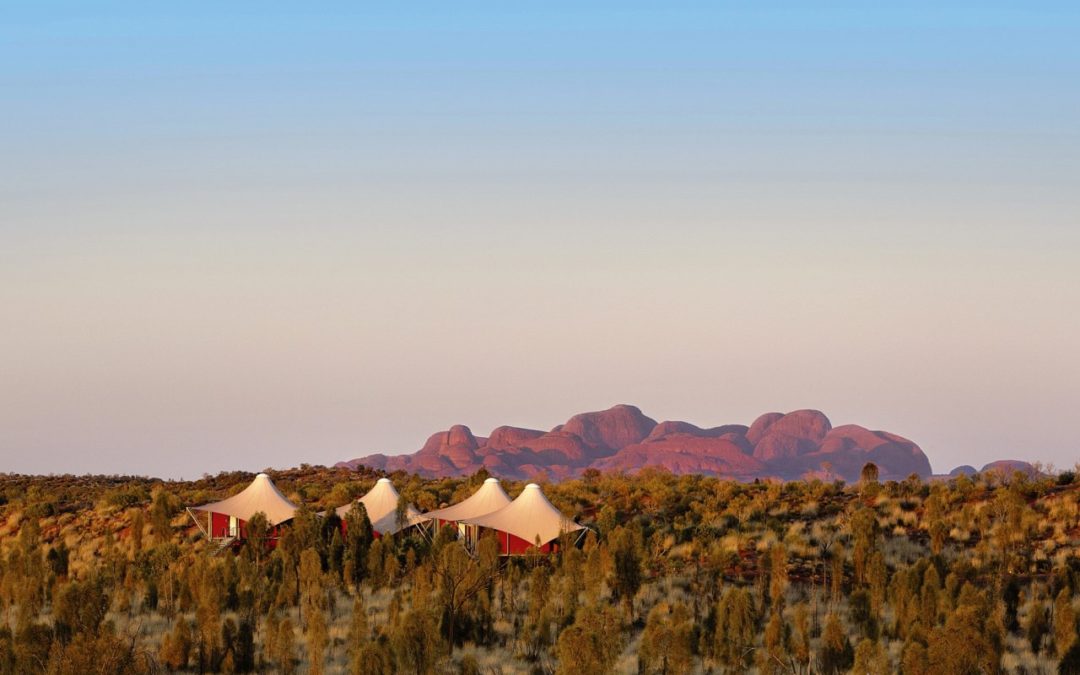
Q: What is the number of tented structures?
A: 4